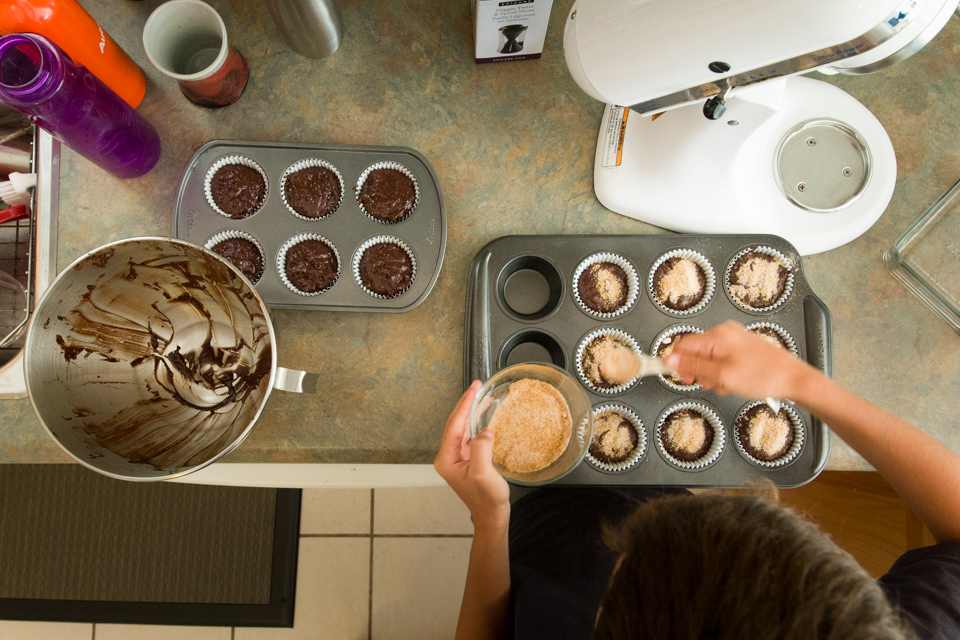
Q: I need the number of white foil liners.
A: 15